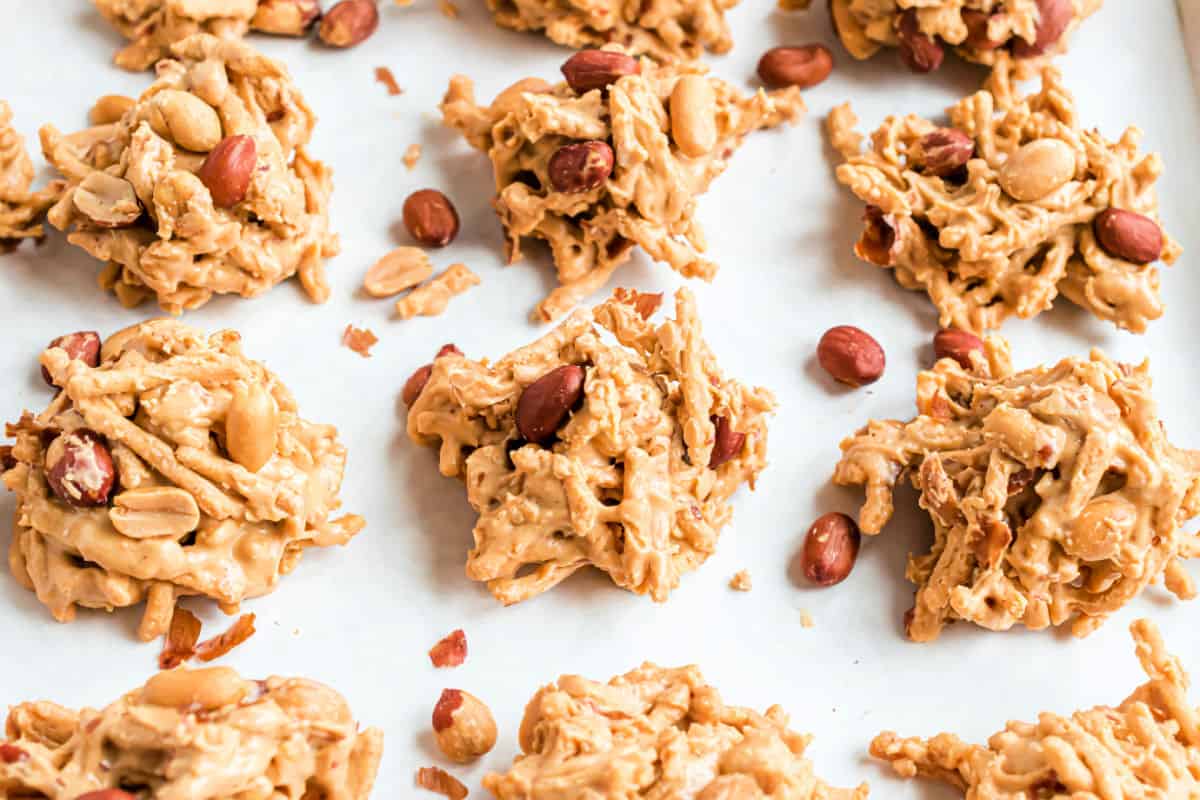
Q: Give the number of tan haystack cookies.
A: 13